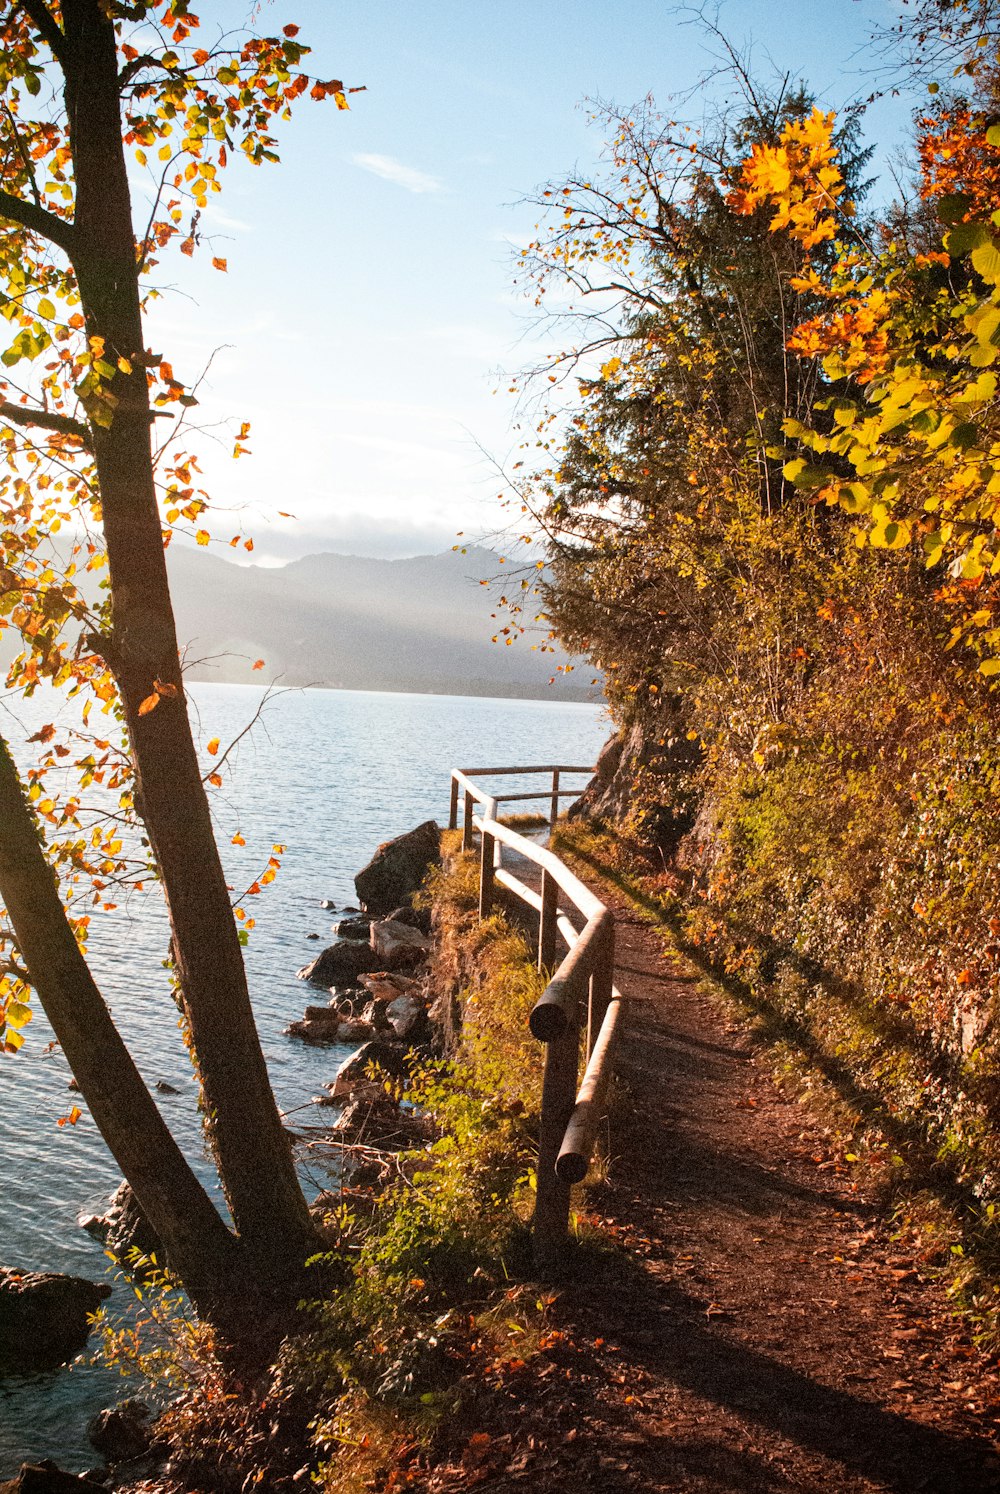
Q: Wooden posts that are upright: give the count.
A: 7